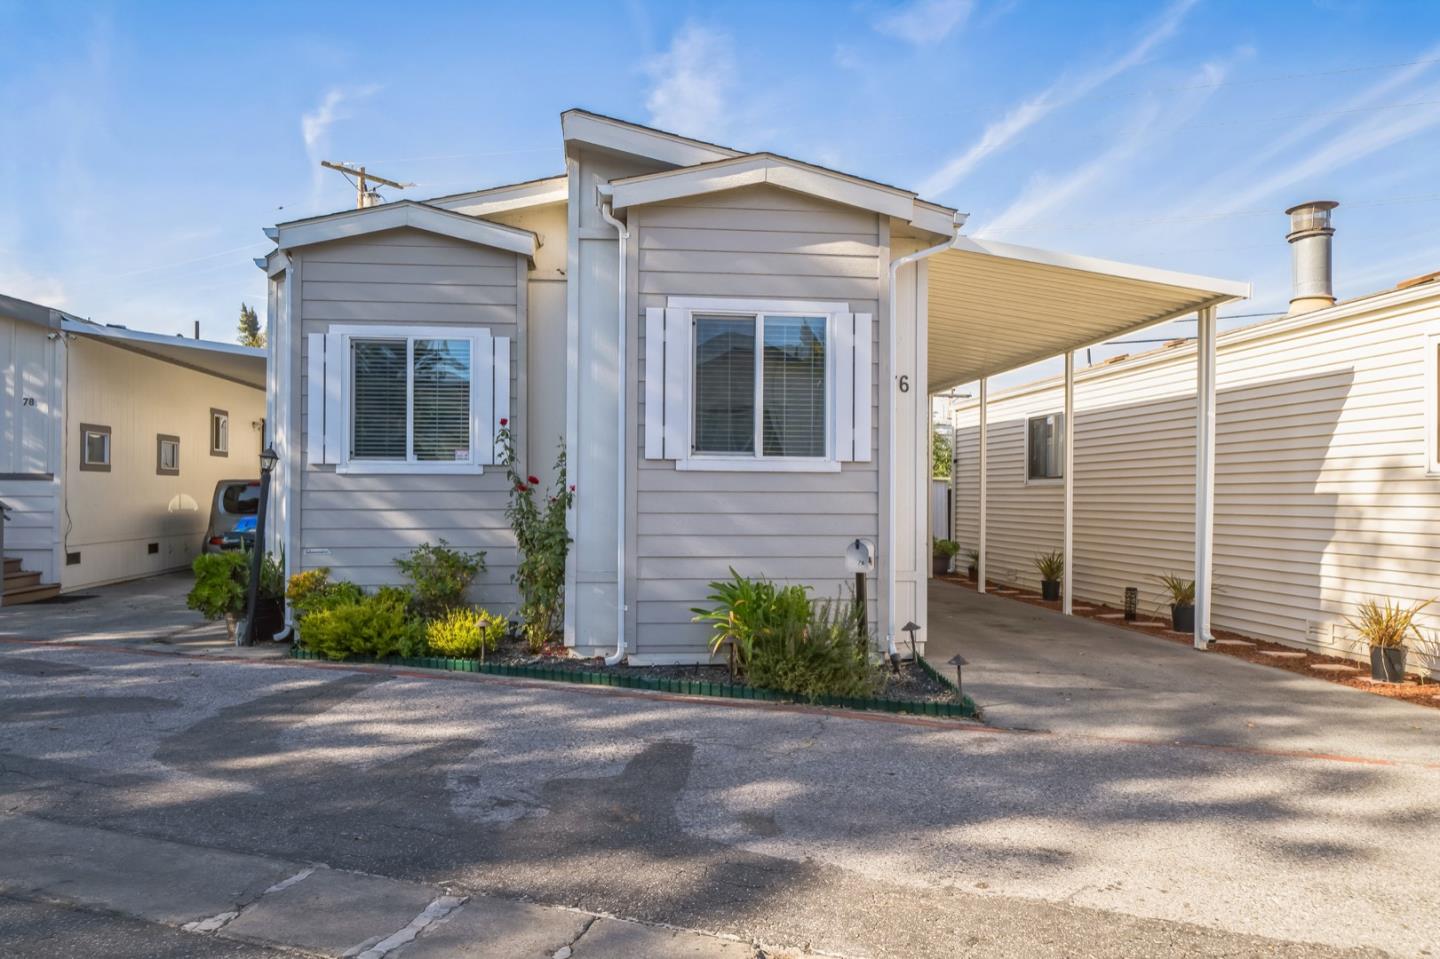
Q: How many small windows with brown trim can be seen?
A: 3